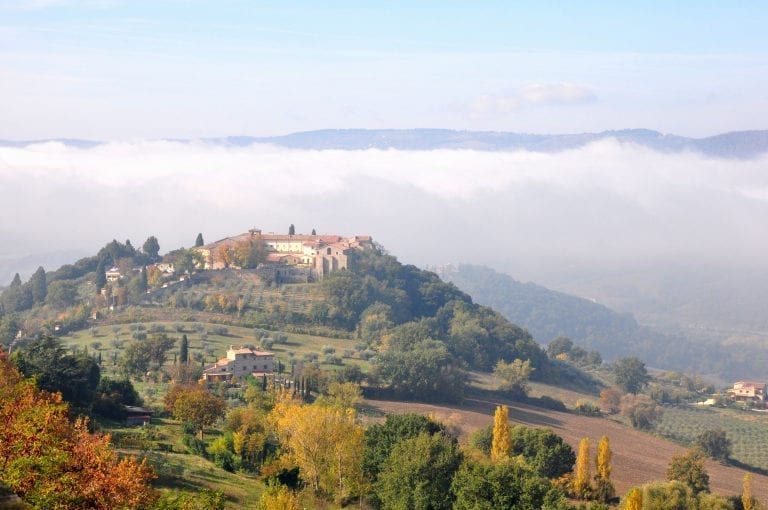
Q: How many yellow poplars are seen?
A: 5